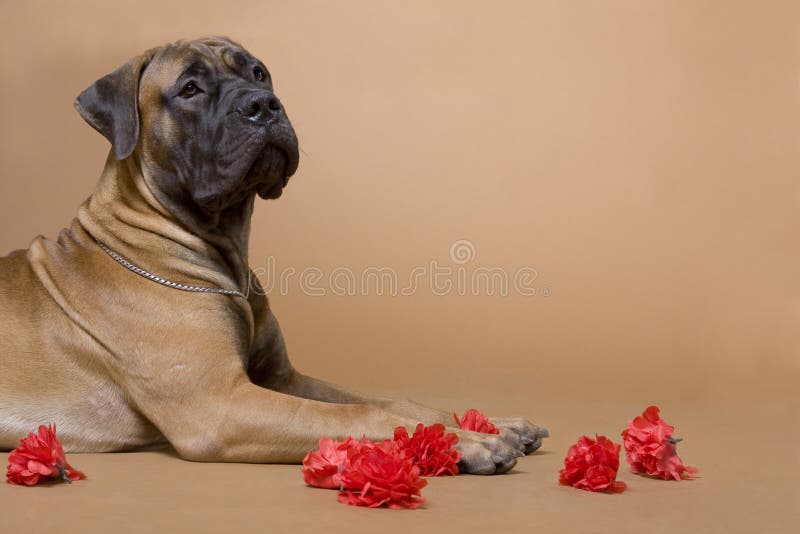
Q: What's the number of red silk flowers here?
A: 7